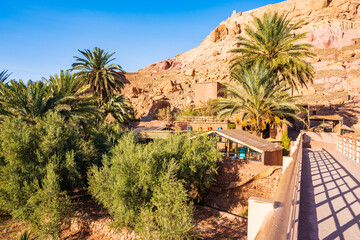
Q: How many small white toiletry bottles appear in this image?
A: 0